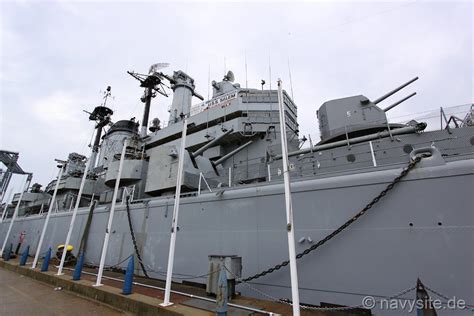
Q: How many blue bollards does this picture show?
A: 7